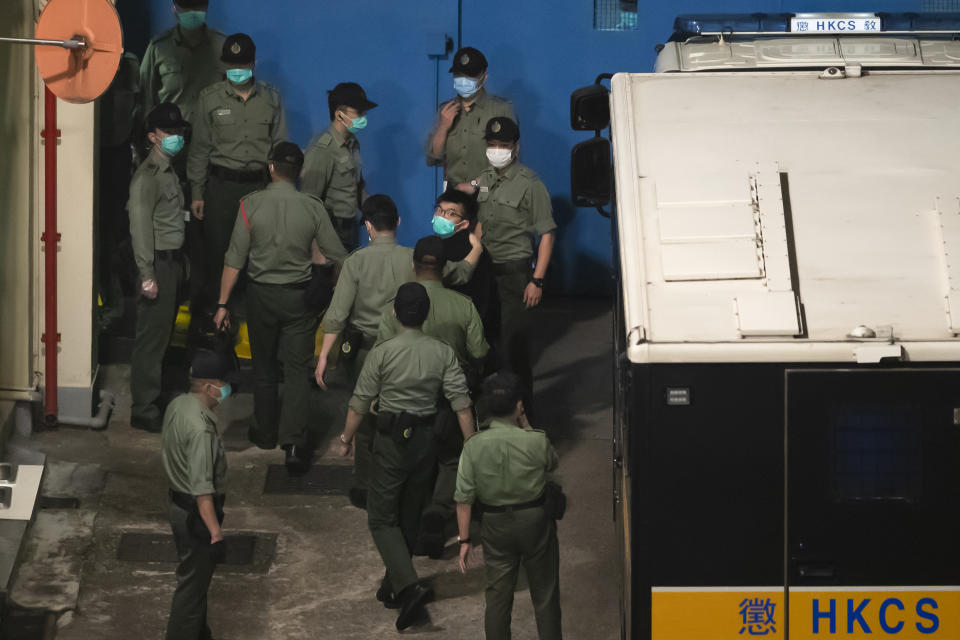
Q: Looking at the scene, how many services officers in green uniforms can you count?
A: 12